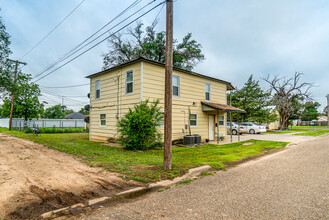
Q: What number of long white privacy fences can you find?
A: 1